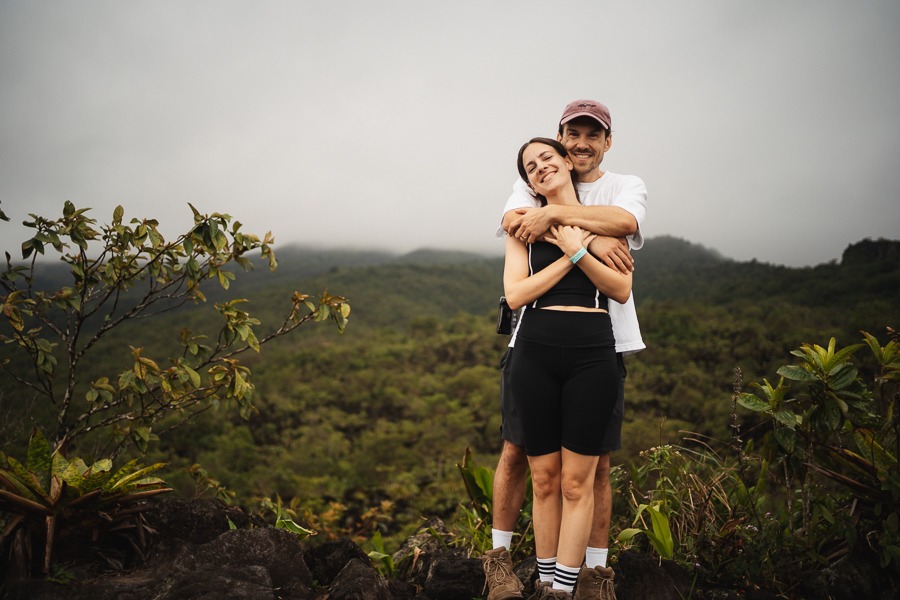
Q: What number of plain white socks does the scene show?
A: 2